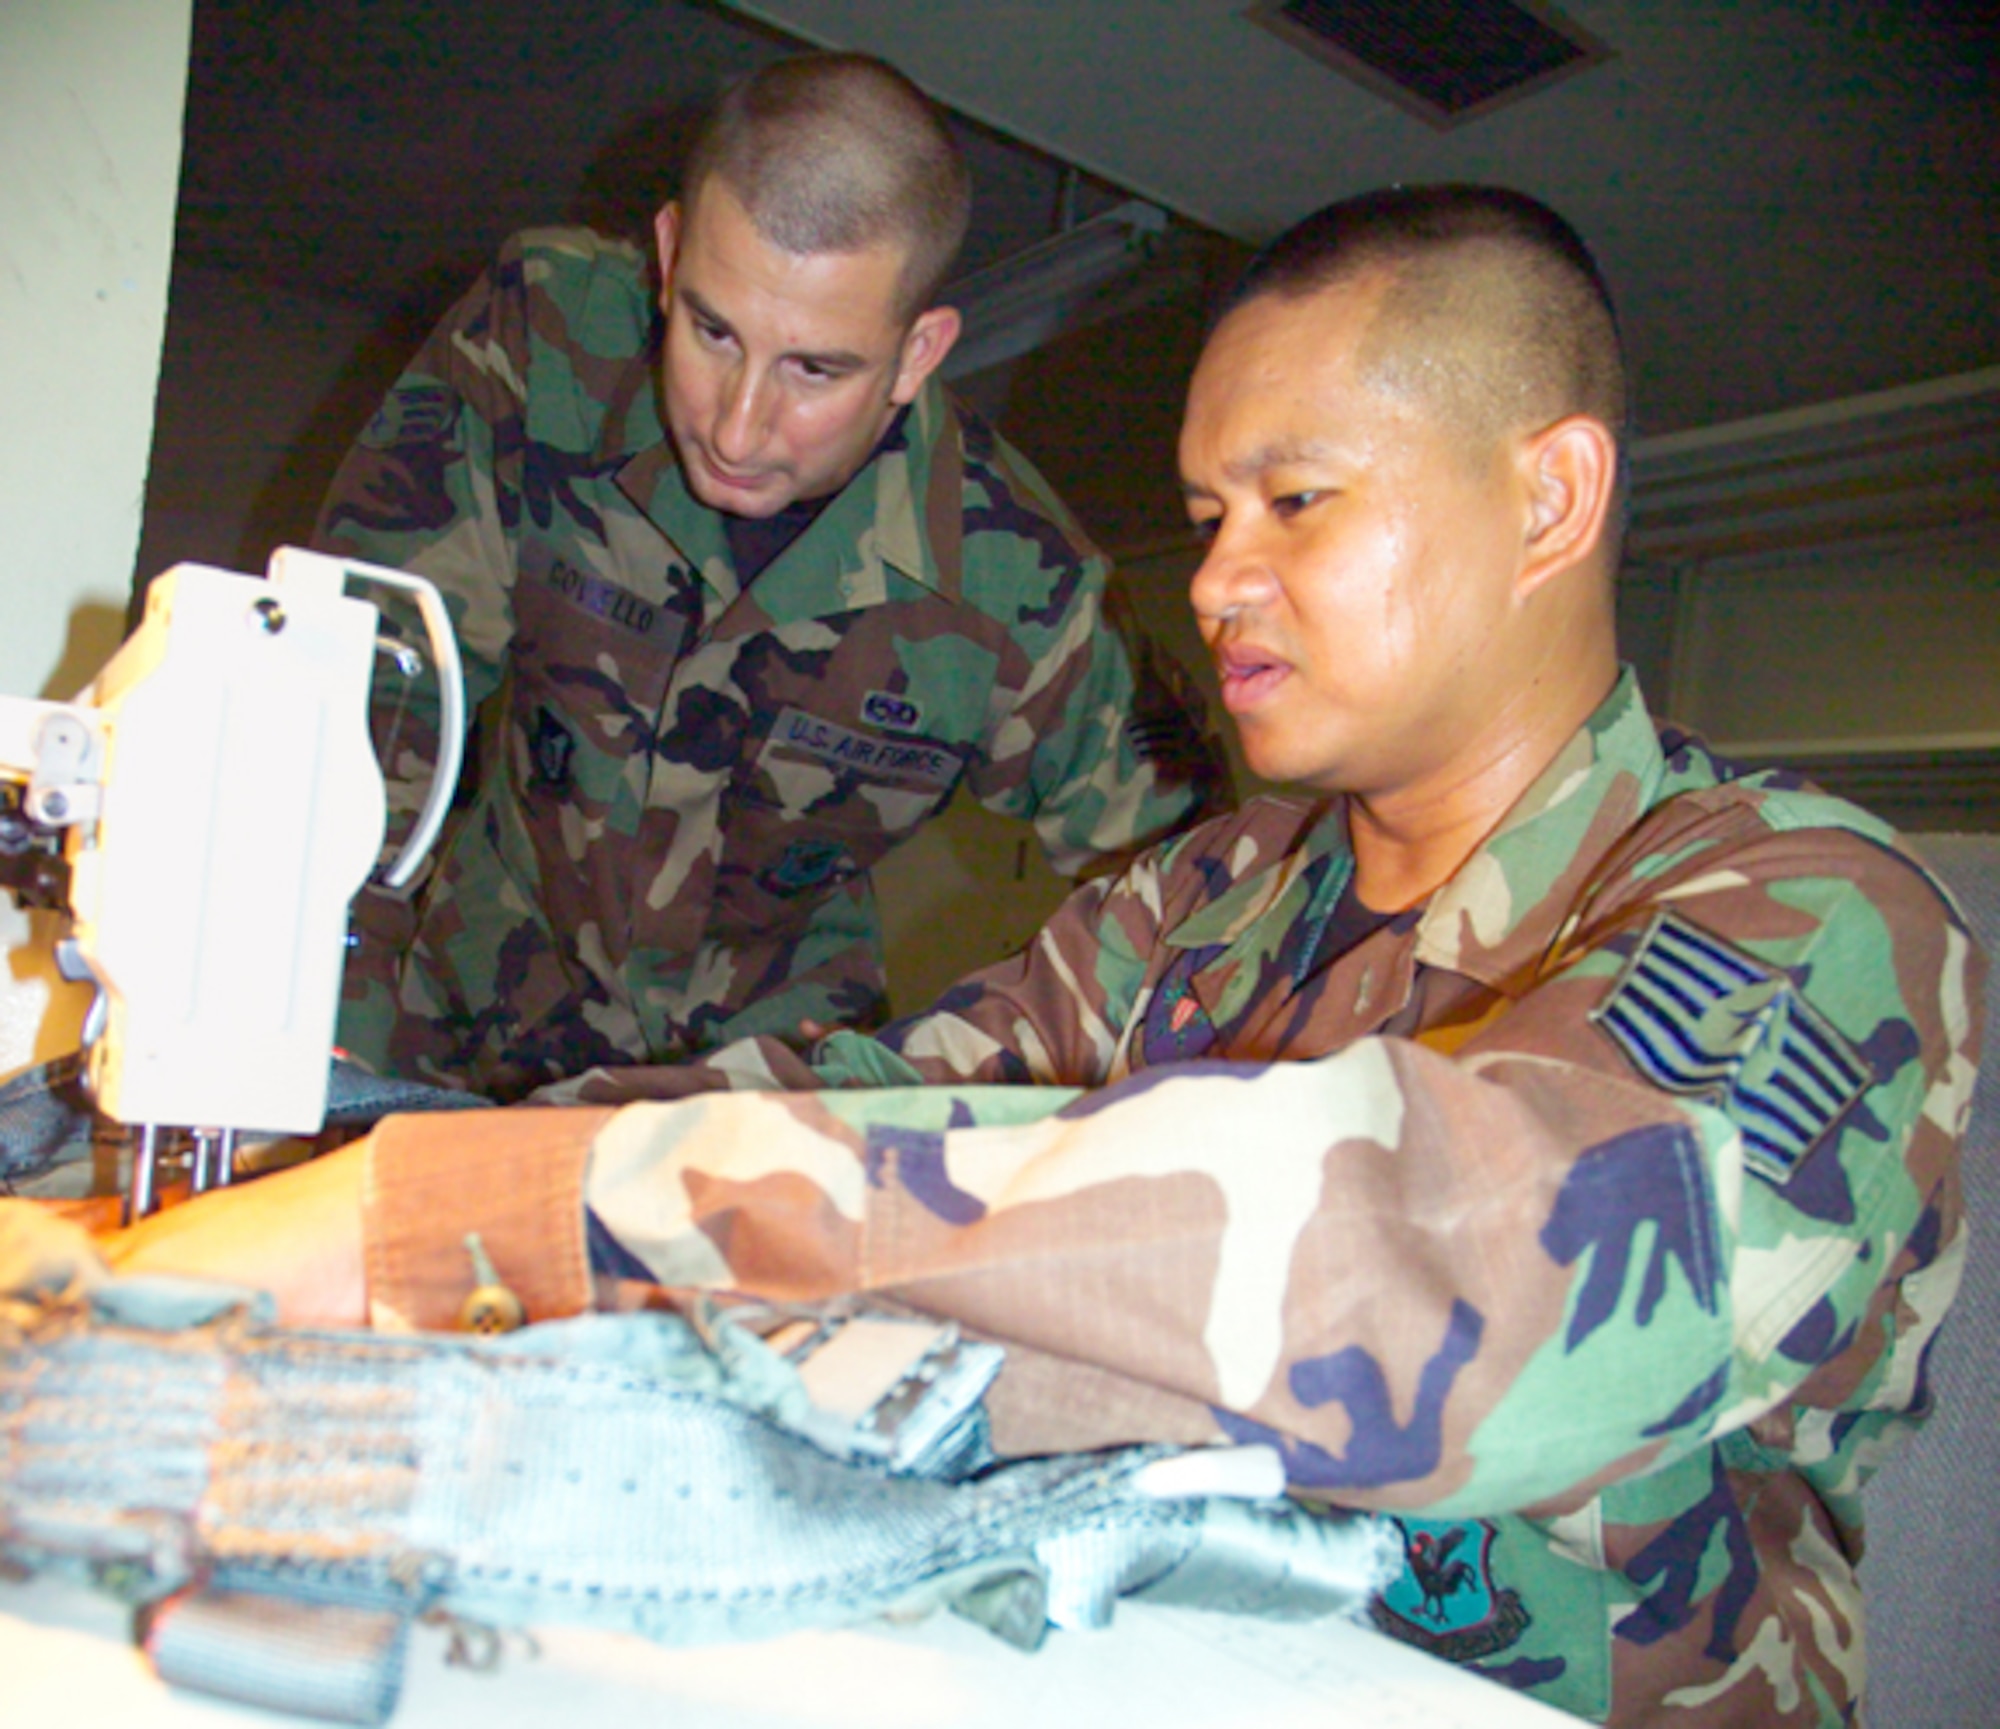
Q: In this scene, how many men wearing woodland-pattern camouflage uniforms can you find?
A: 2